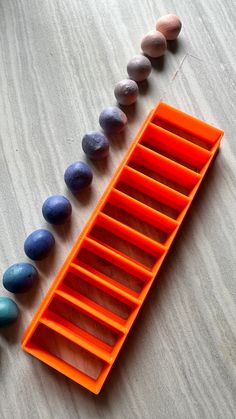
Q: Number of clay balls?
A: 11